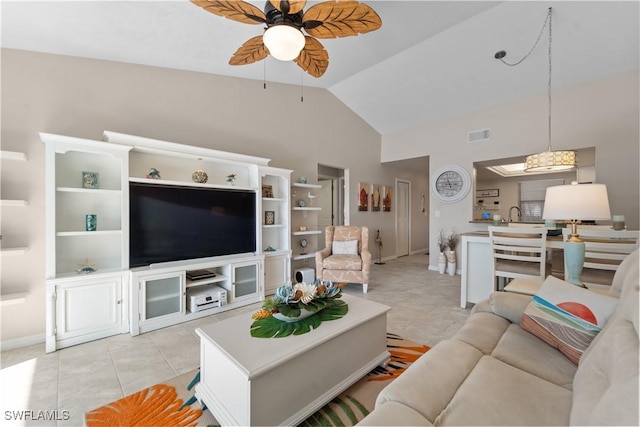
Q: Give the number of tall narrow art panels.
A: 3